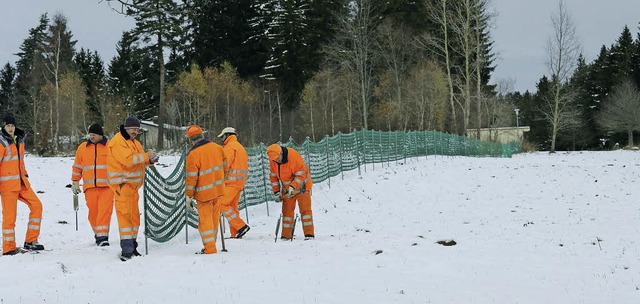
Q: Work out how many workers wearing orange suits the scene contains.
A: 6